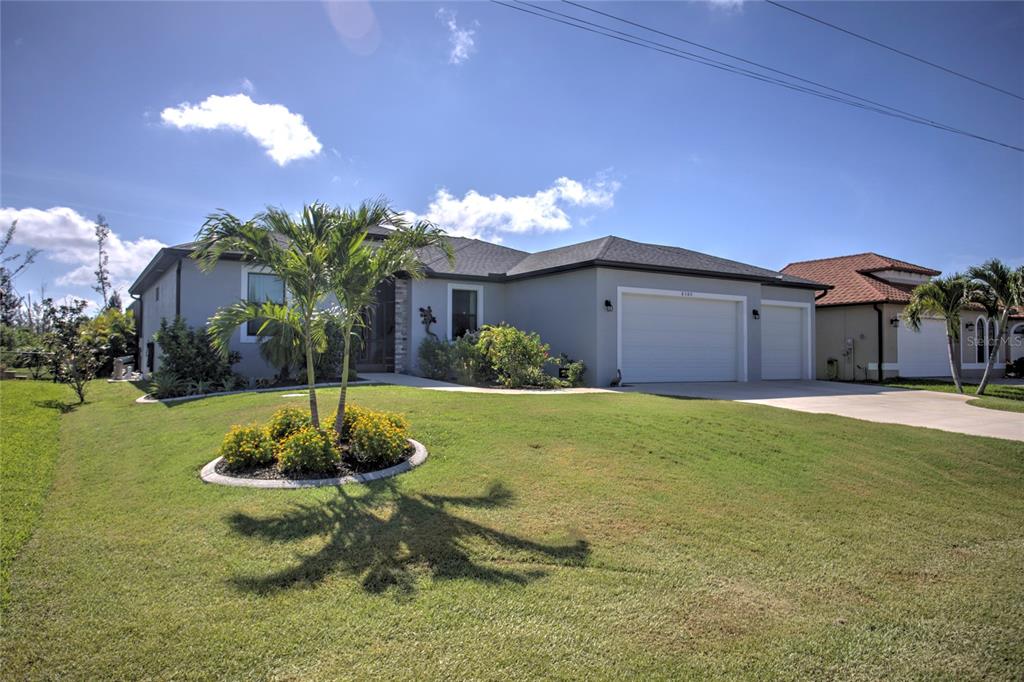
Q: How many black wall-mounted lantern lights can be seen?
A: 4